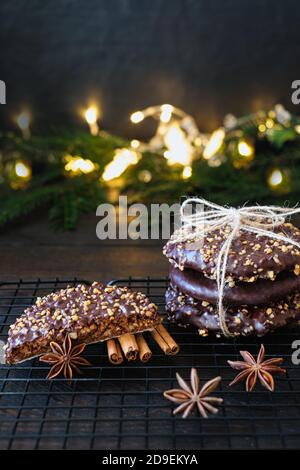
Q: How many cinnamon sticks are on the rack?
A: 4